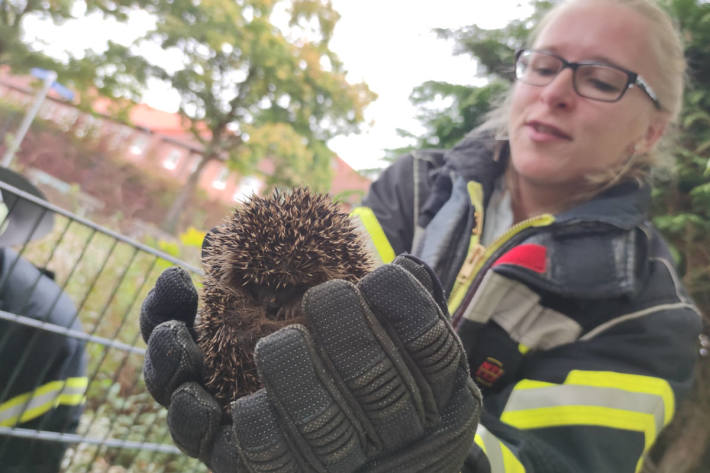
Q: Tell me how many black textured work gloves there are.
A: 2